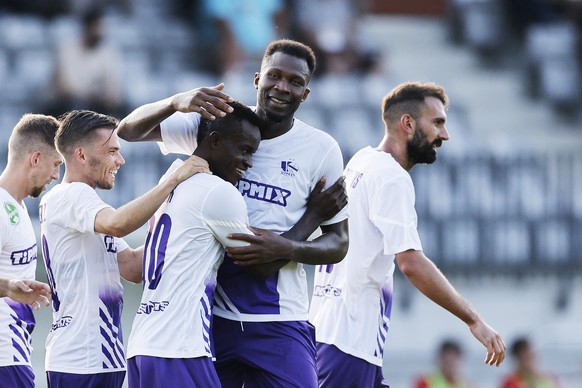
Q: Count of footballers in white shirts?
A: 5